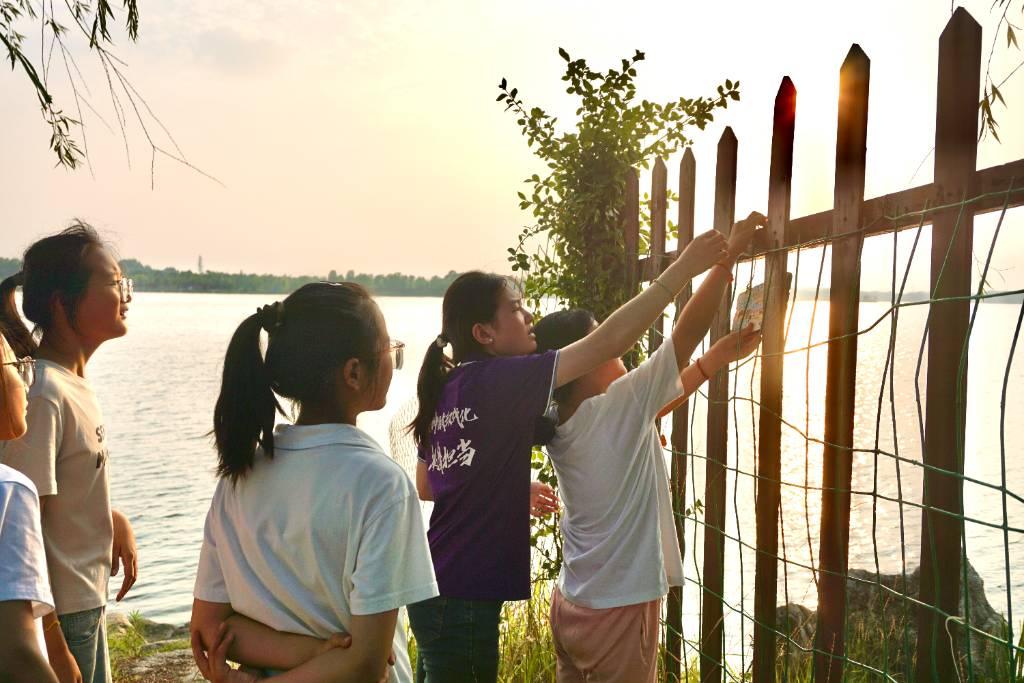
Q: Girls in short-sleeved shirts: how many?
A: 5